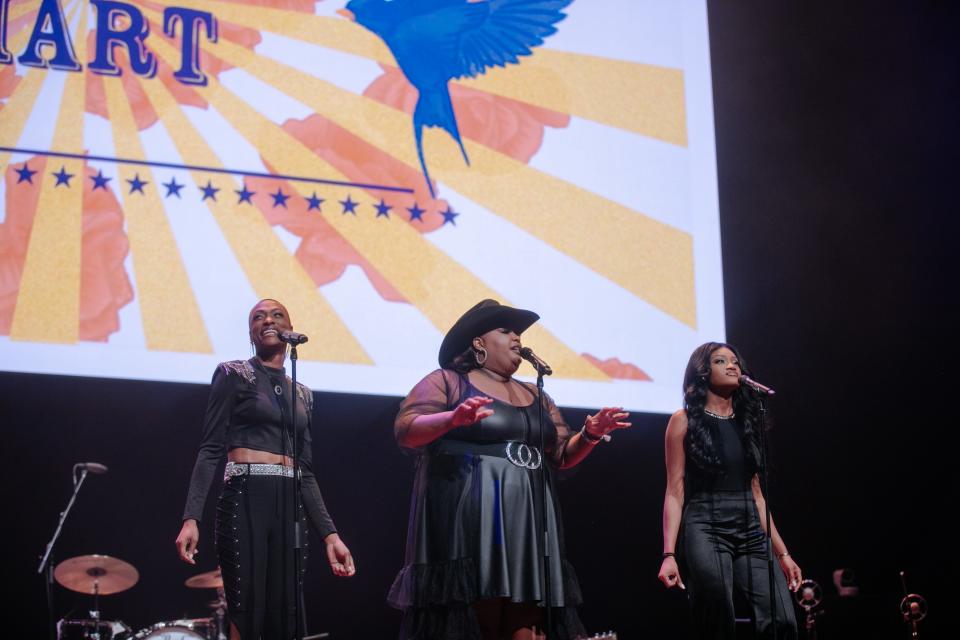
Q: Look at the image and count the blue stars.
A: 13